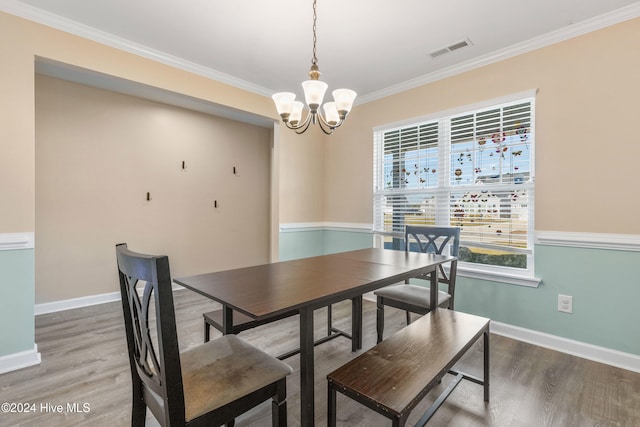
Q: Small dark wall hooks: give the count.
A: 4